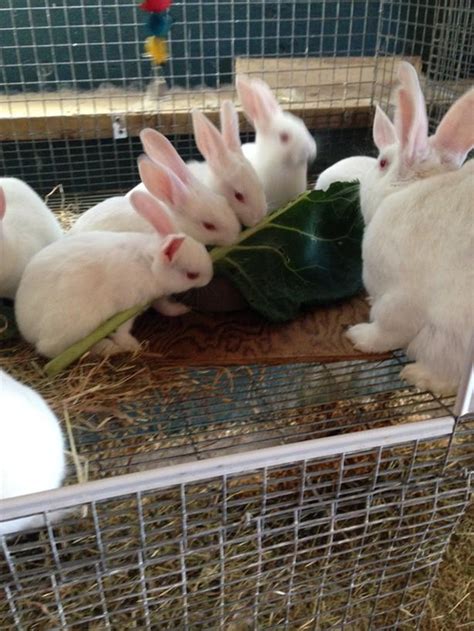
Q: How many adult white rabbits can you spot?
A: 1